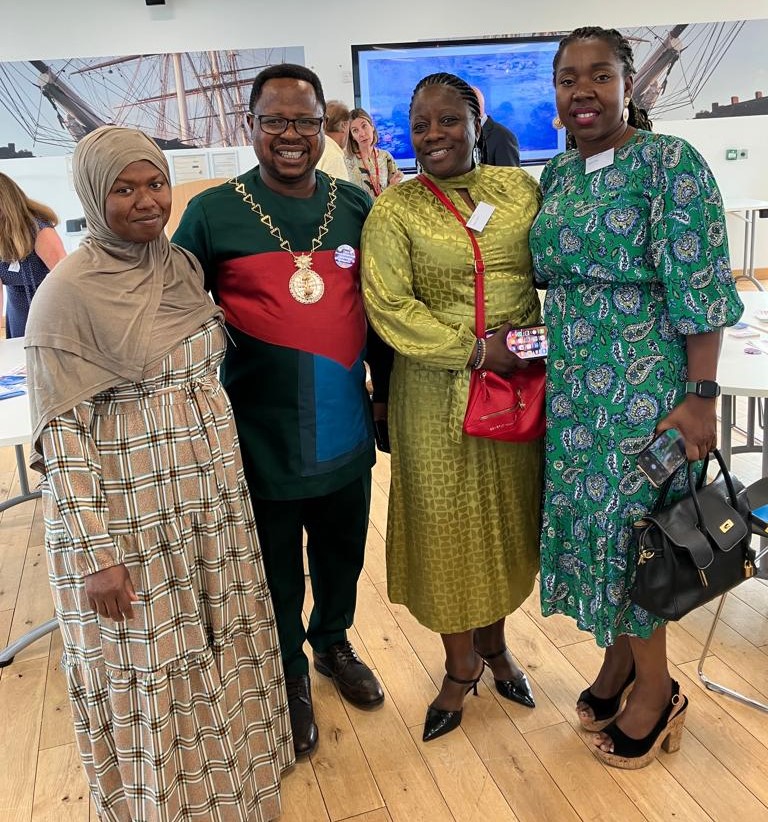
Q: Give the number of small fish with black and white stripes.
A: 0